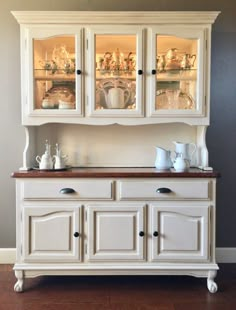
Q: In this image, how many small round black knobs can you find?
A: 6